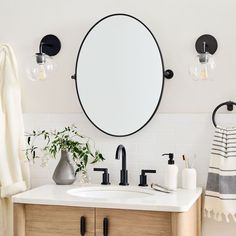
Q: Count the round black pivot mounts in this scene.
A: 2